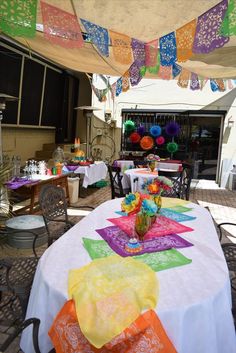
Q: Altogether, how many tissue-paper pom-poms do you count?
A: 8